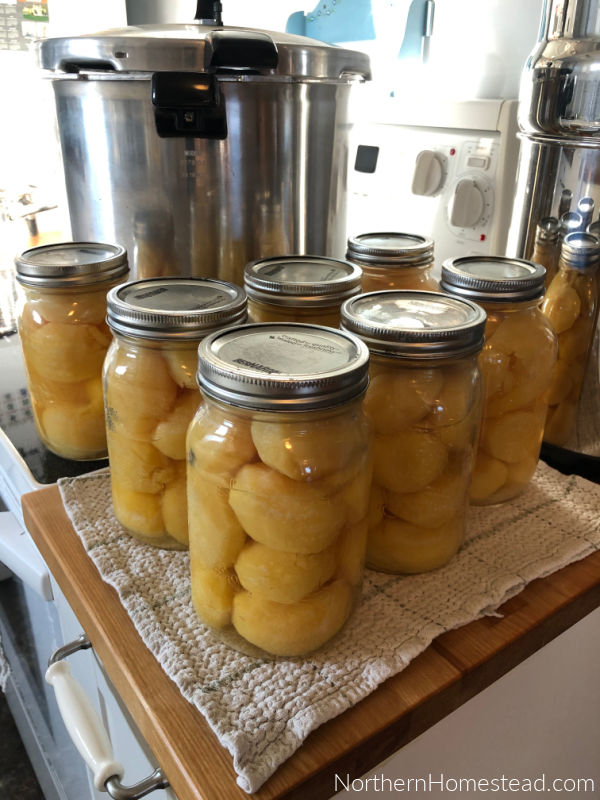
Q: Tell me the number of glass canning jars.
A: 7